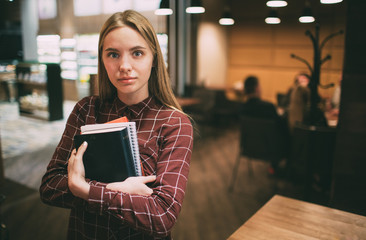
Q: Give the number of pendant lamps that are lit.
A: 7